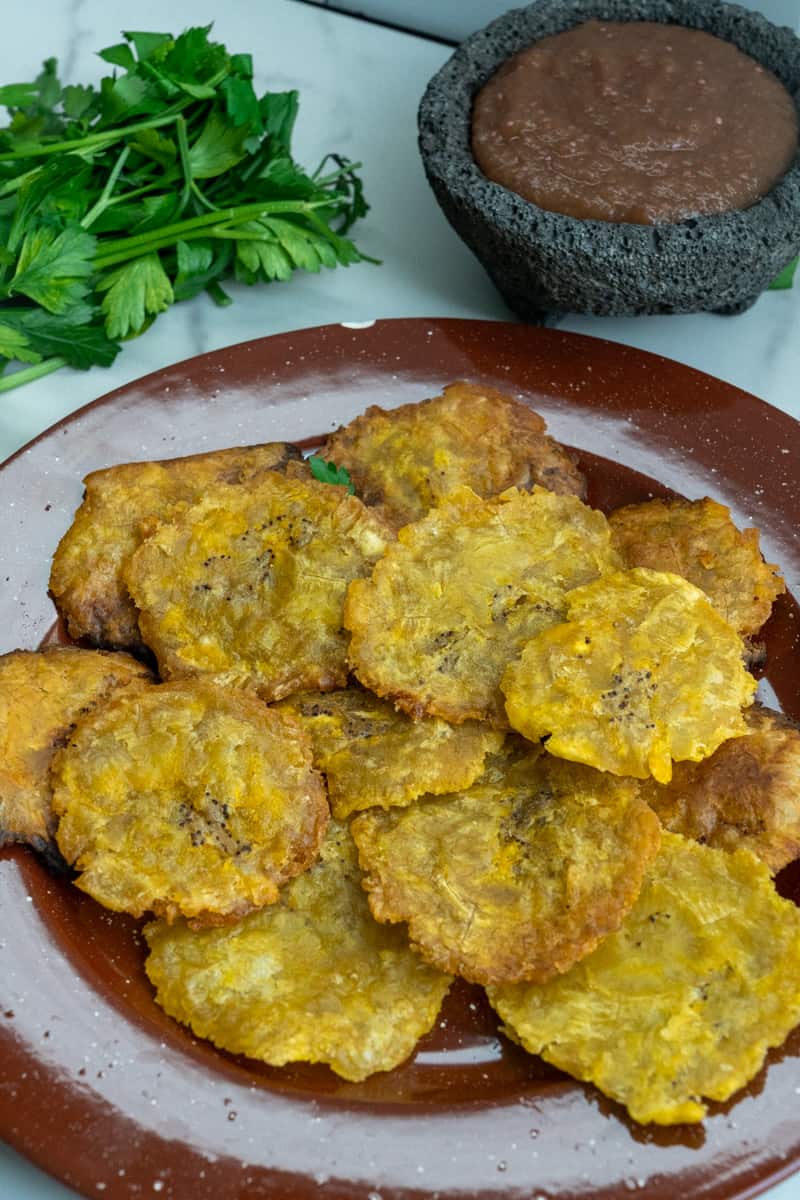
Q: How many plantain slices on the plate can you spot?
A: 13